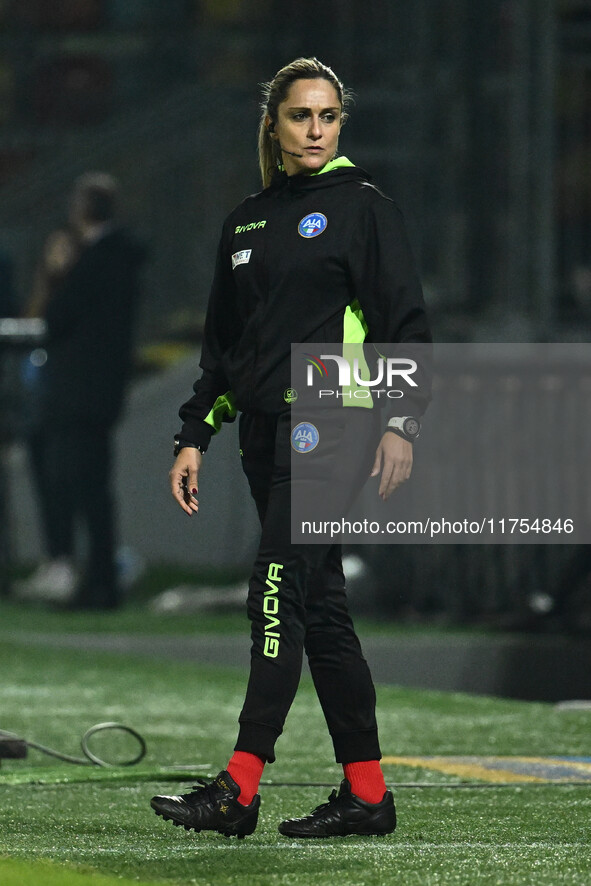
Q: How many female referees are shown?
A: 1